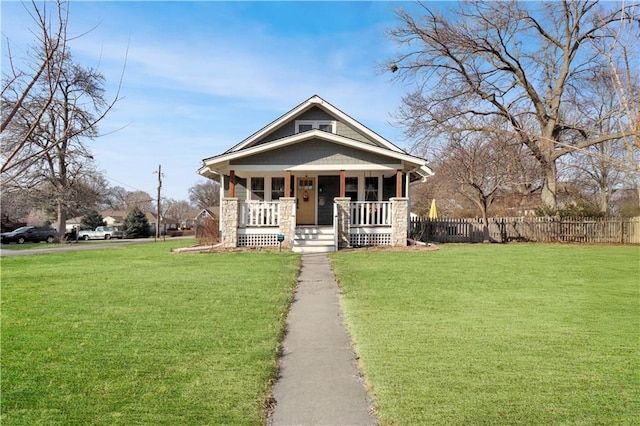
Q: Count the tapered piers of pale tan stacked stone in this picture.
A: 4